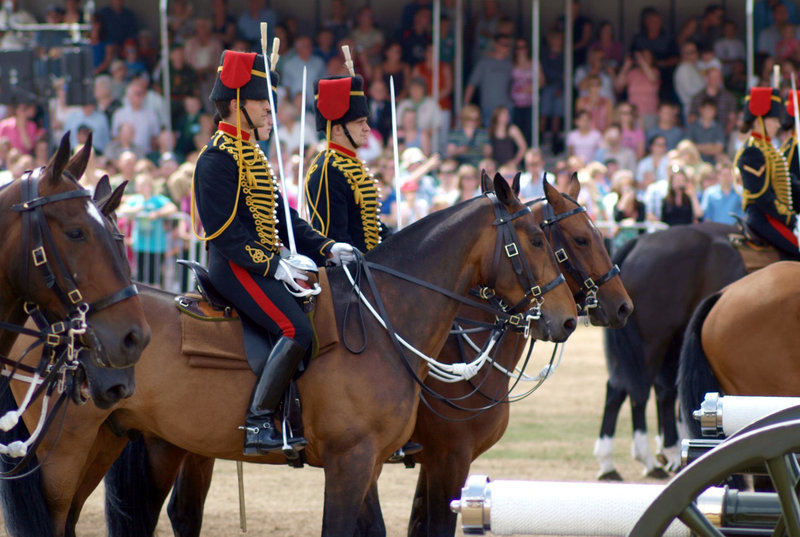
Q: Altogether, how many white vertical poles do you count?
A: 6